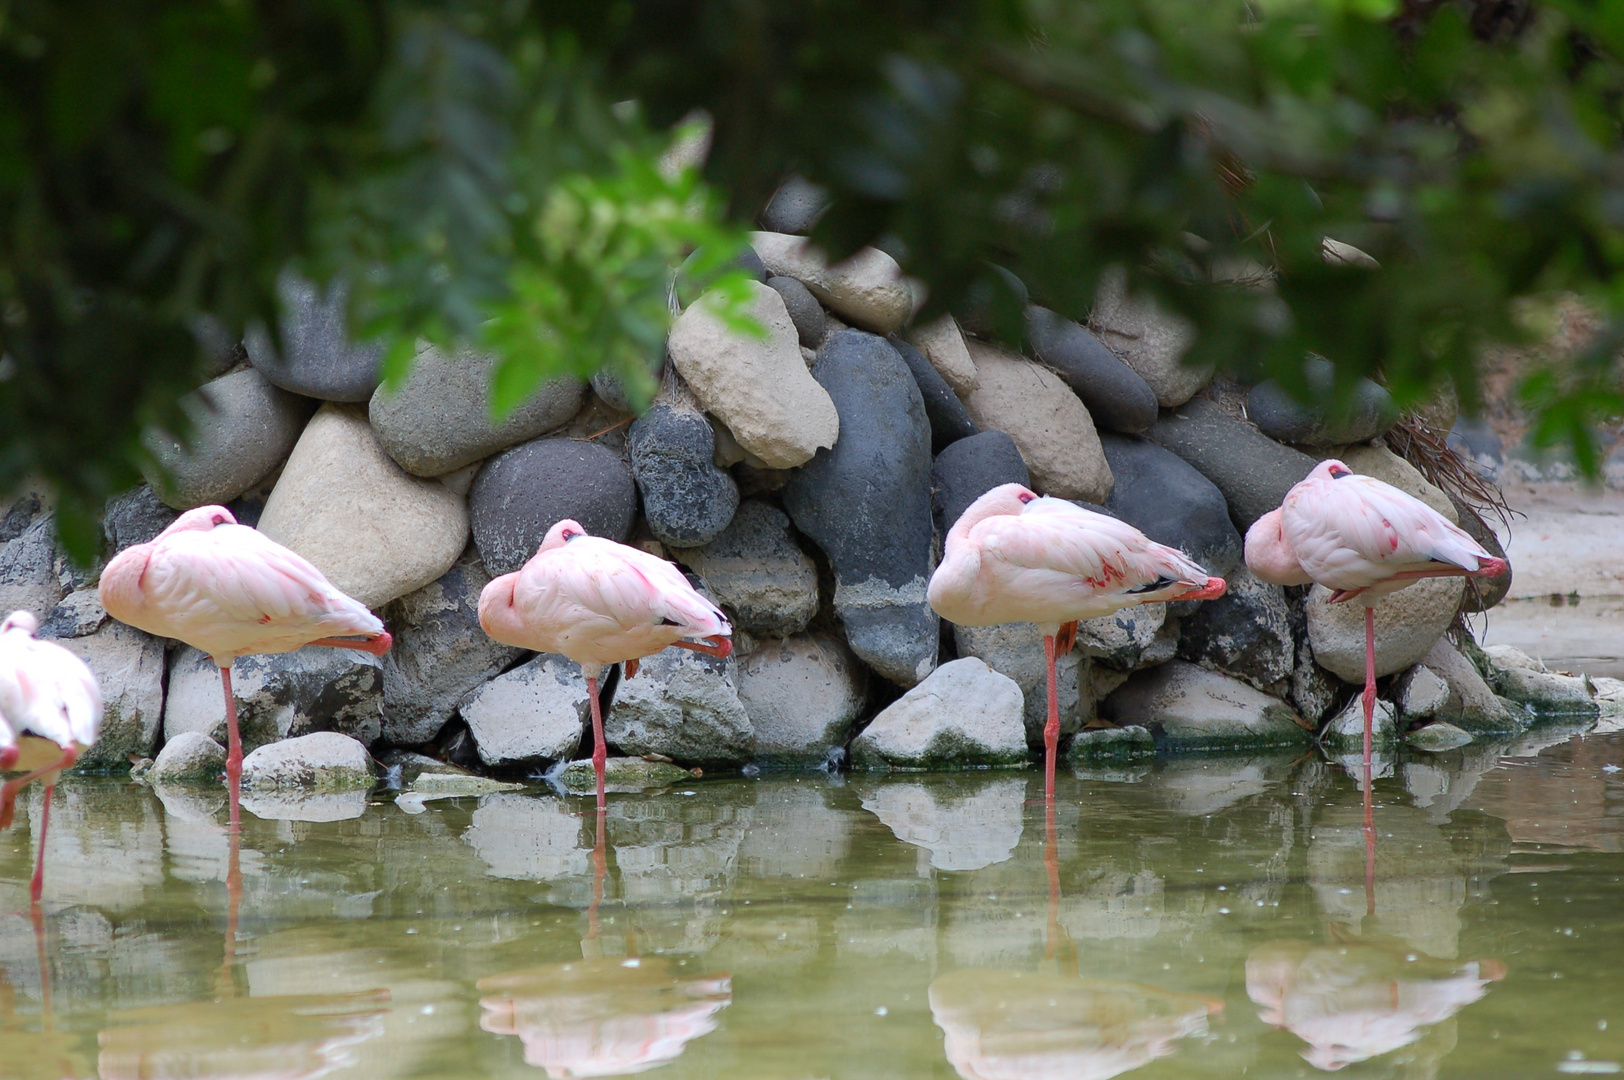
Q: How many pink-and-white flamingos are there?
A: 5